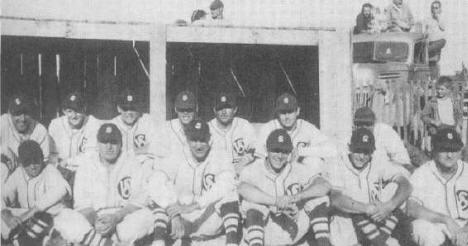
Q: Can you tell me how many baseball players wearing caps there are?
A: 13